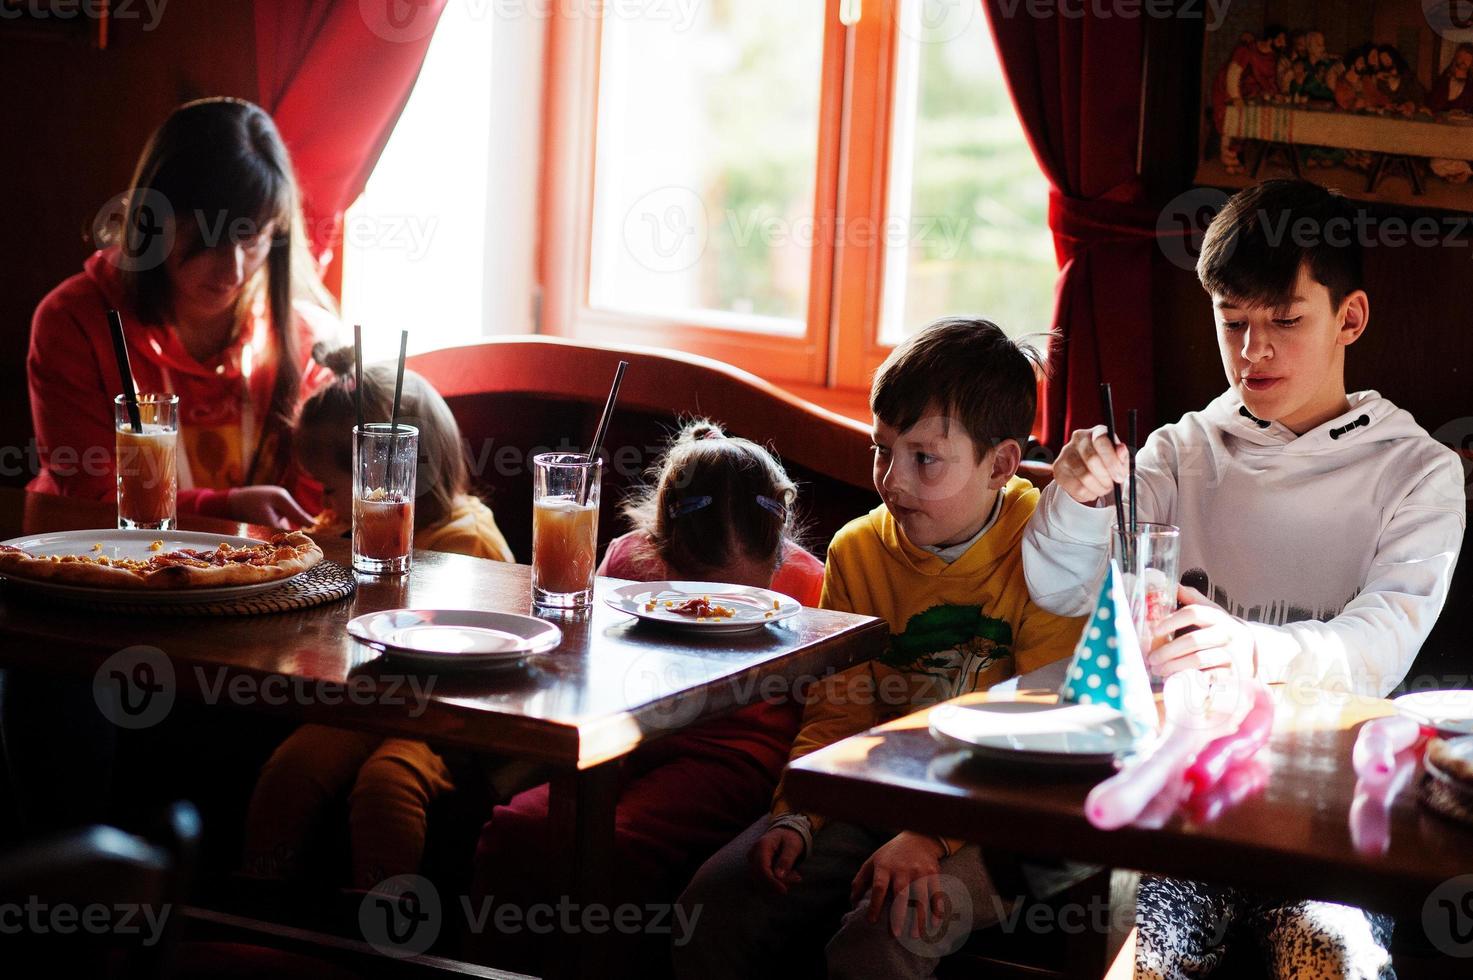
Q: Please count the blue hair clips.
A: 2